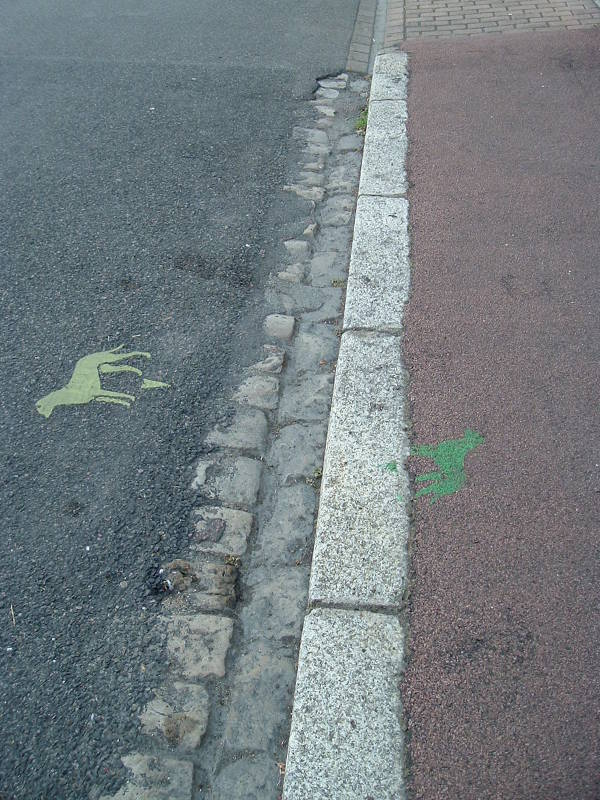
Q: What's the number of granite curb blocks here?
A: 5